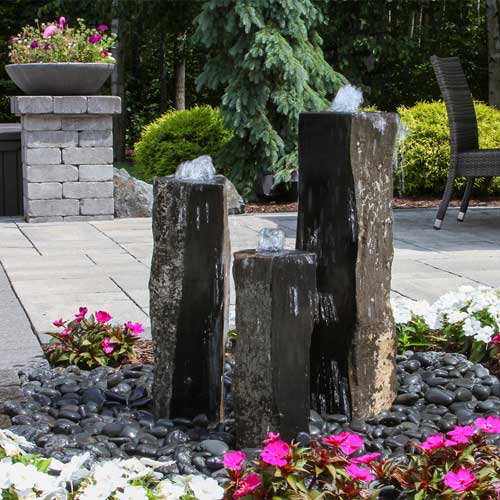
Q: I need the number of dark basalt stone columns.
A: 3